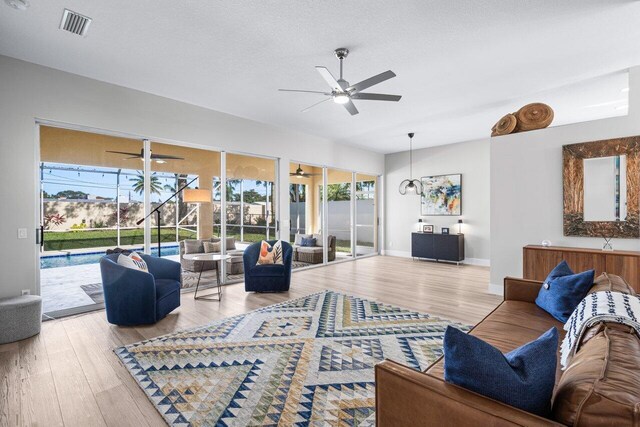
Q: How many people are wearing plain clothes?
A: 0